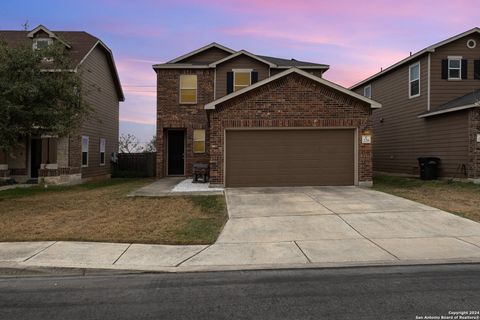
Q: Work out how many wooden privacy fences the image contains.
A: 1